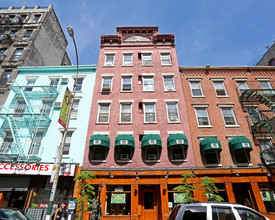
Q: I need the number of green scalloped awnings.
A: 6